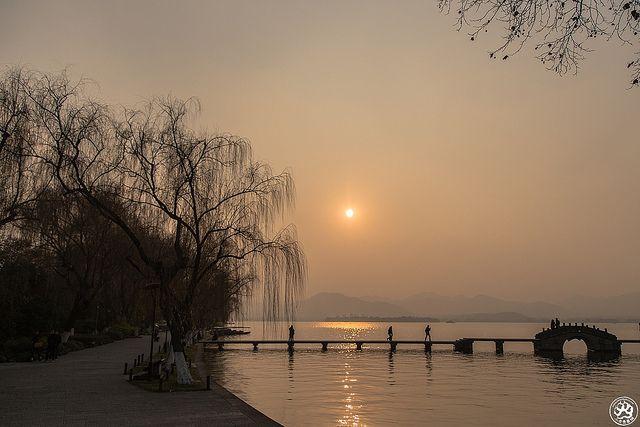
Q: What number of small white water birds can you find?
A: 0